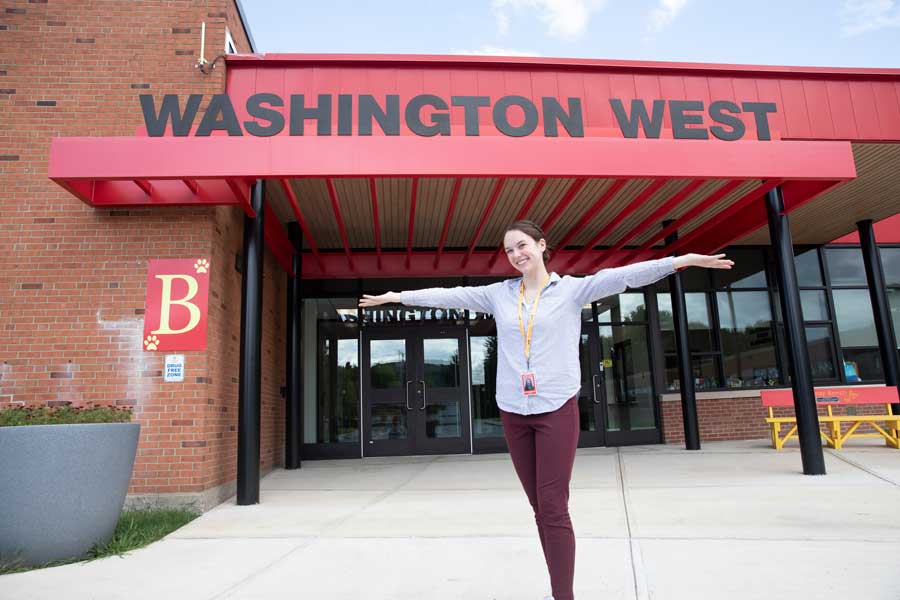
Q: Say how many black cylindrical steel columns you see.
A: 5